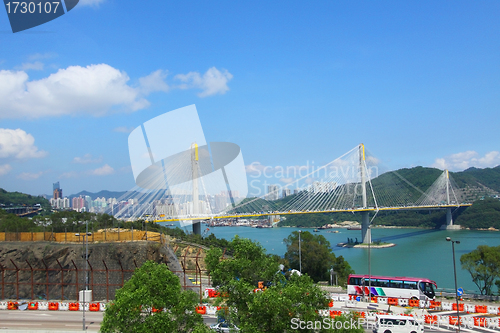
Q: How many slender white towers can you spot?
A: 3